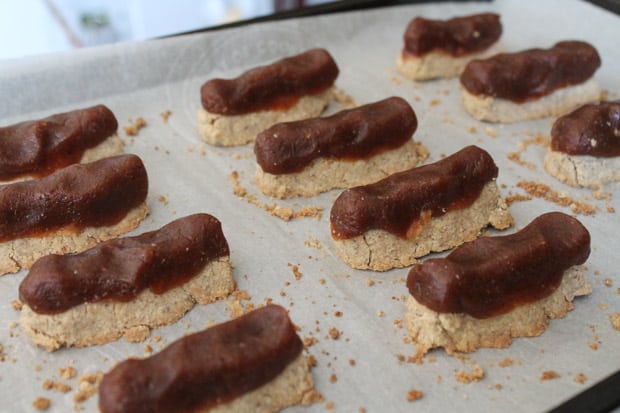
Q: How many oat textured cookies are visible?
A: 11